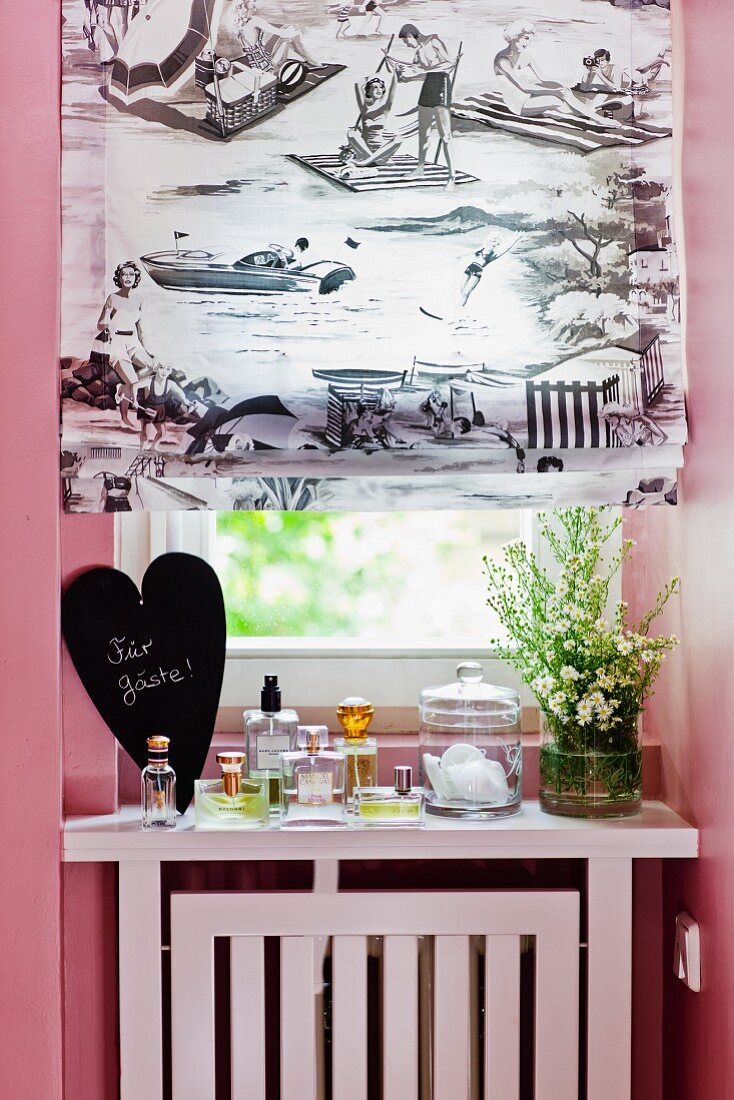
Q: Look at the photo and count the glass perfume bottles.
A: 6